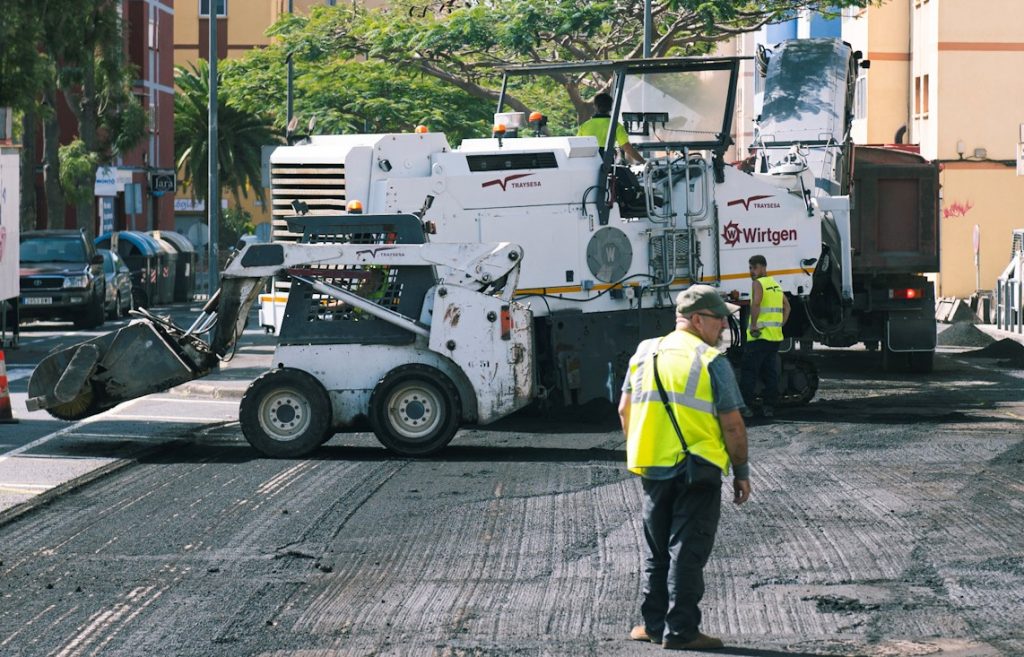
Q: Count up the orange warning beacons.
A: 4